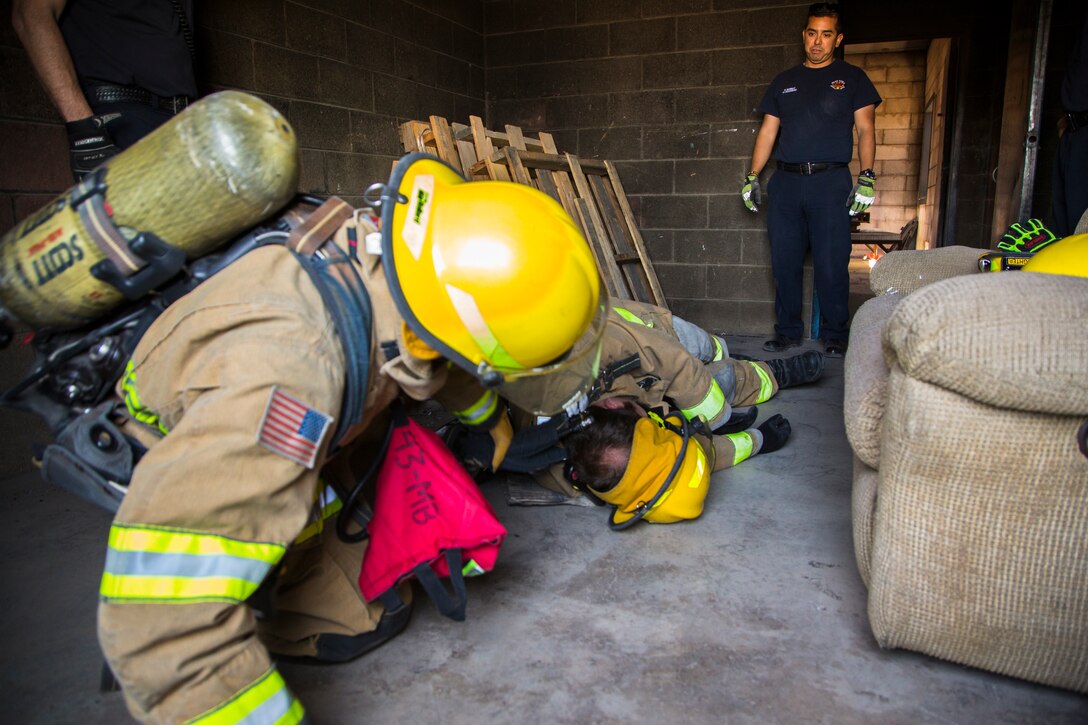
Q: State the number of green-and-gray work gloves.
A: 2